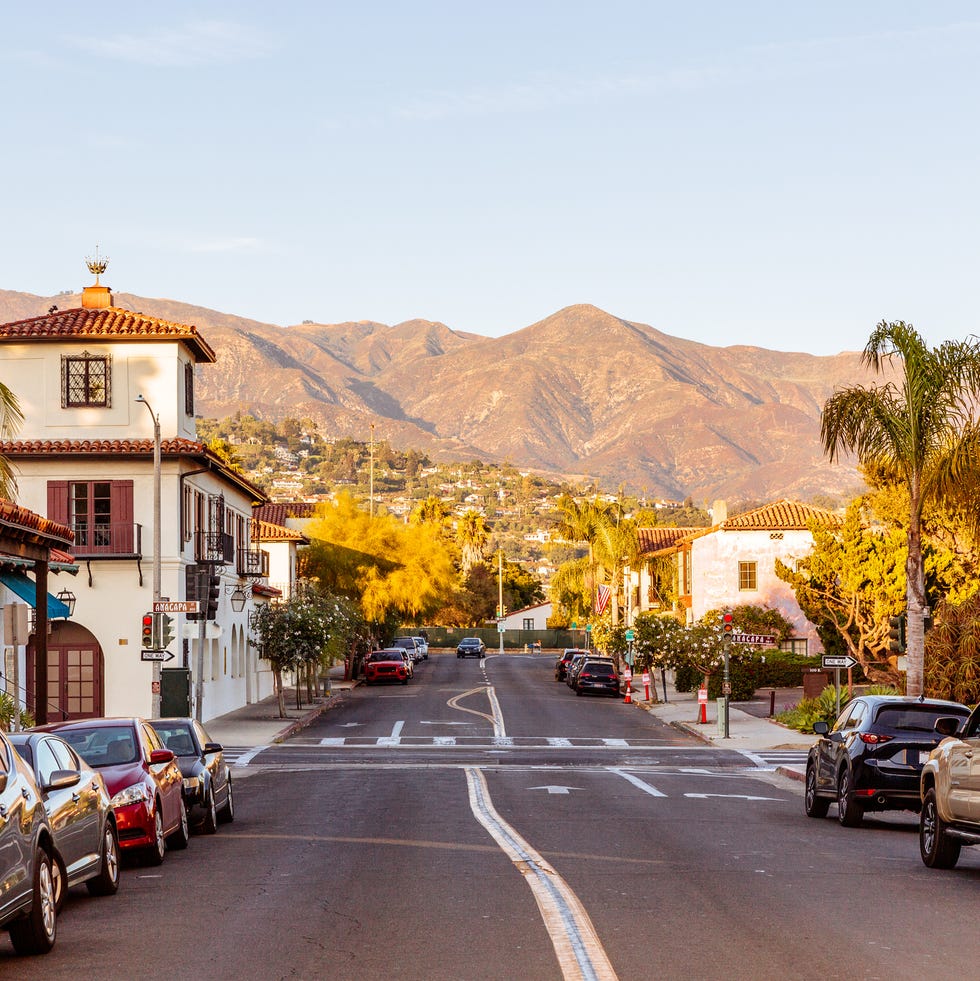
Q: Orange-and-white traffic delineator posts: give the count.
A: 3